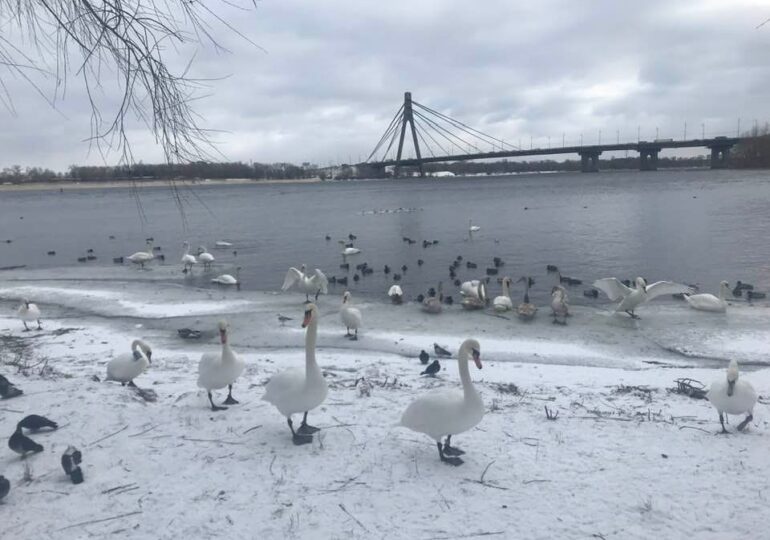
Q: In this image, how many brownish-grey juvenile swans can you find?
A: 4